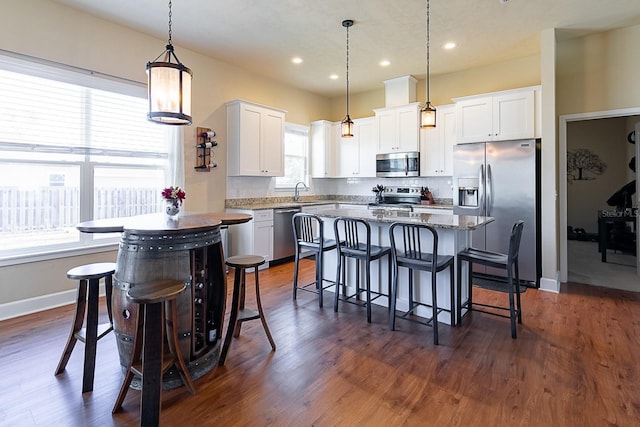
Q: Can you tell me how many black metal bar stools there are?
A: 4